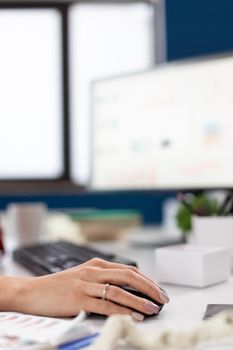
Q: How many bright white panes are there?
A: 2